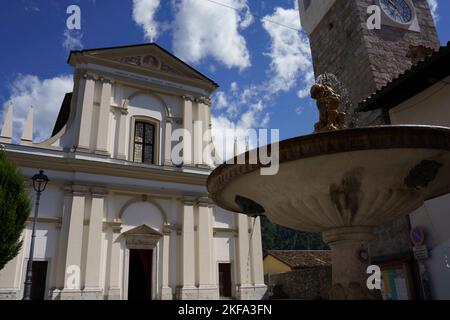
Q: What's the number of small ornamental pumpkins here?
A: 0